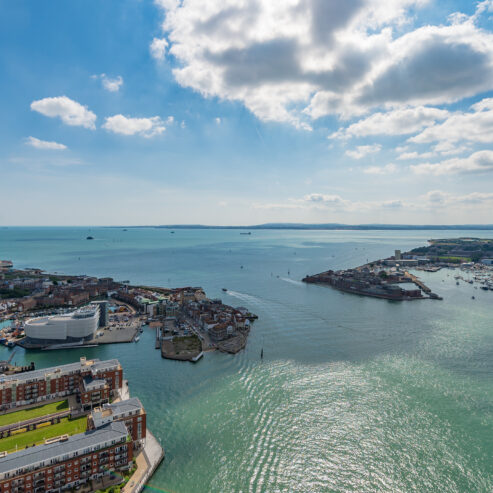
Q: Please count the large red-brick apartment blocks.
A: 2